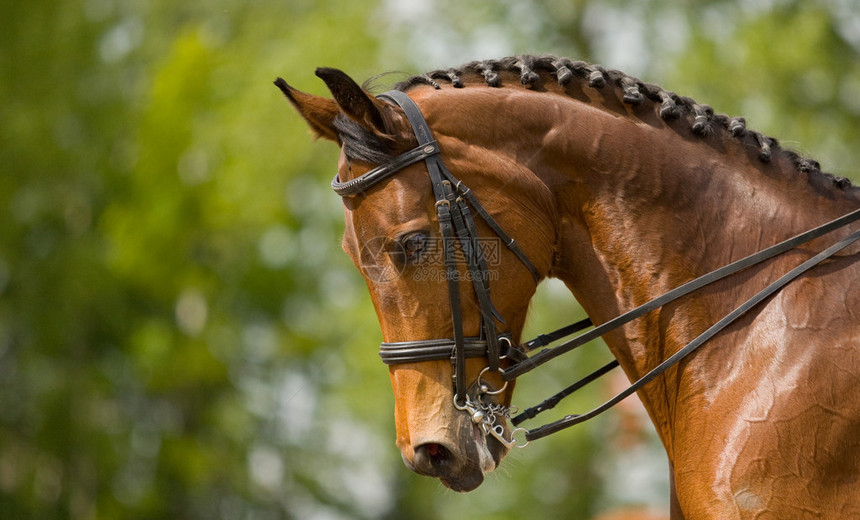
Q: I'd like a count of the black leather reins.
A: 4